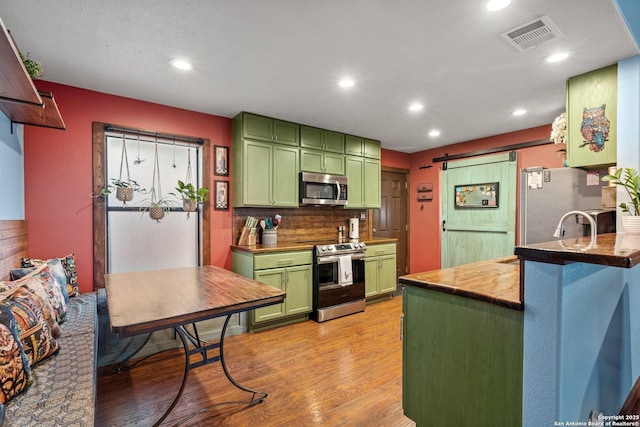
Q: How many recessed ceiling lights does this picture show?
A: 7